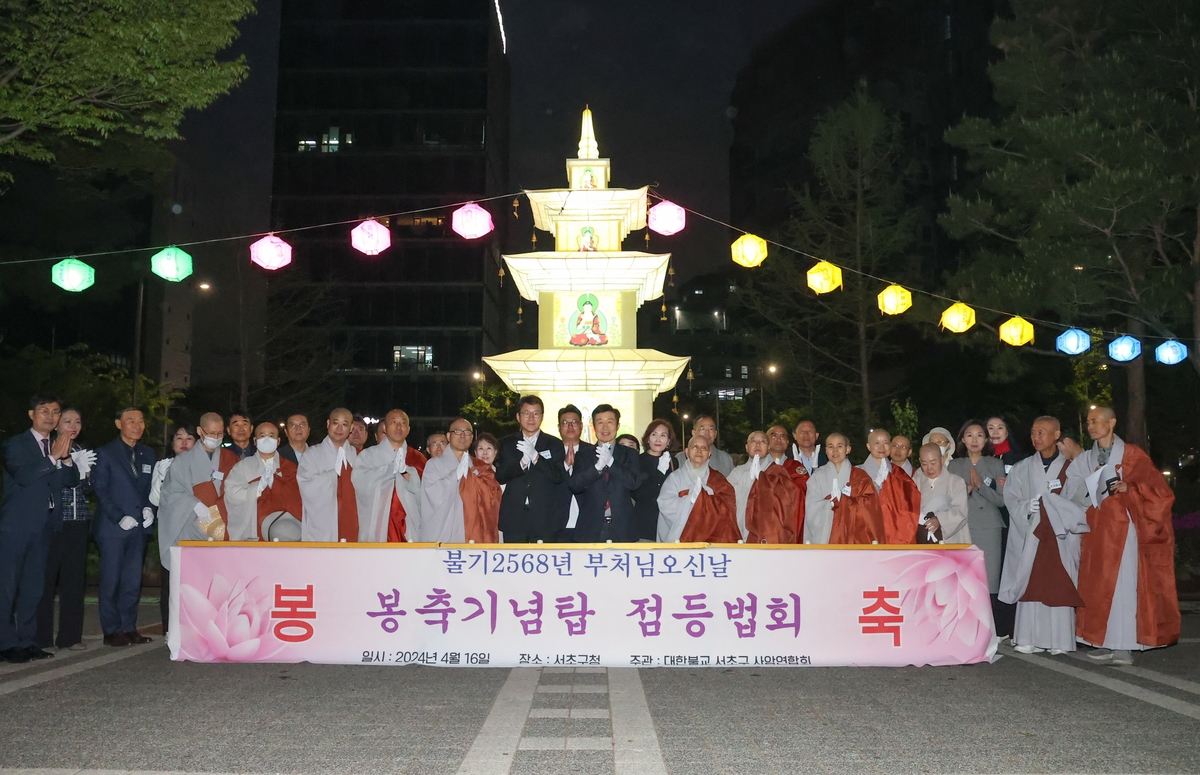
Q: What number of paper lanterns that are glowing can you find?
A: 14